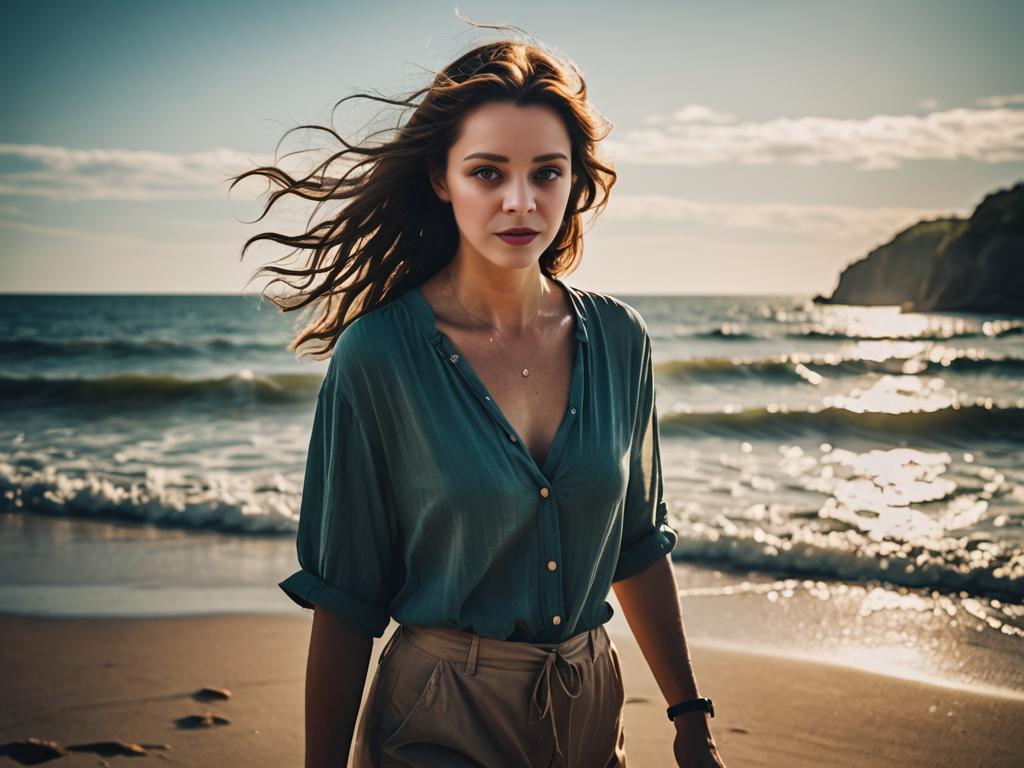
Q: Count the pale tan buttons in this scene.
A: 3